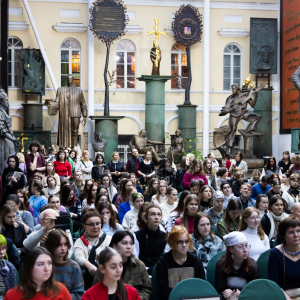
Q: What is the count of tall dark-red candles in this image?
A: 0